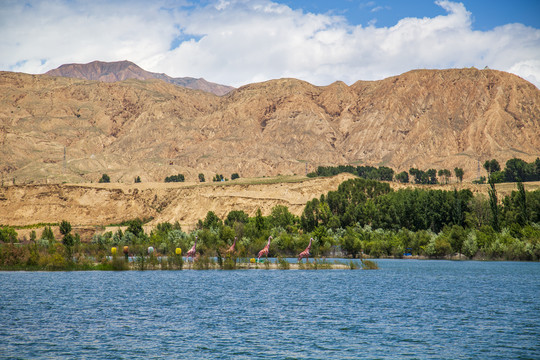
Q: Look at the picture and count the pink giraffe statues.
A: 4